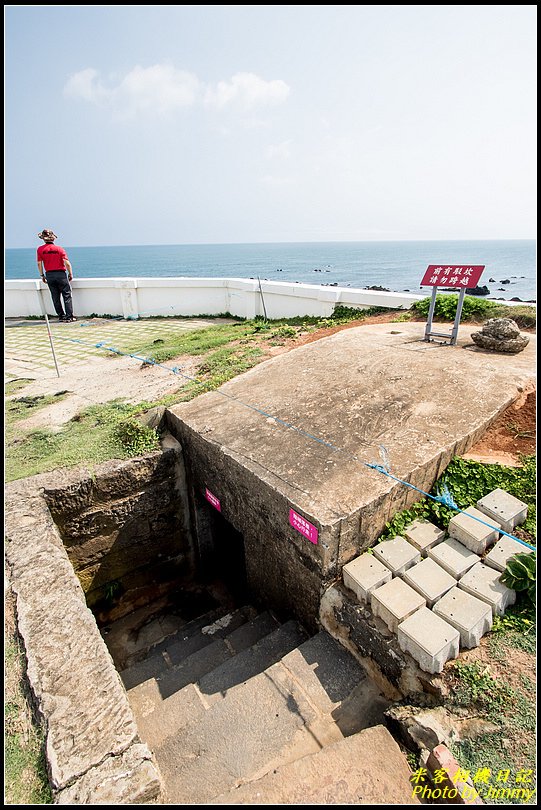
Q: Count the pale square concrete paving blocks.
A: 12